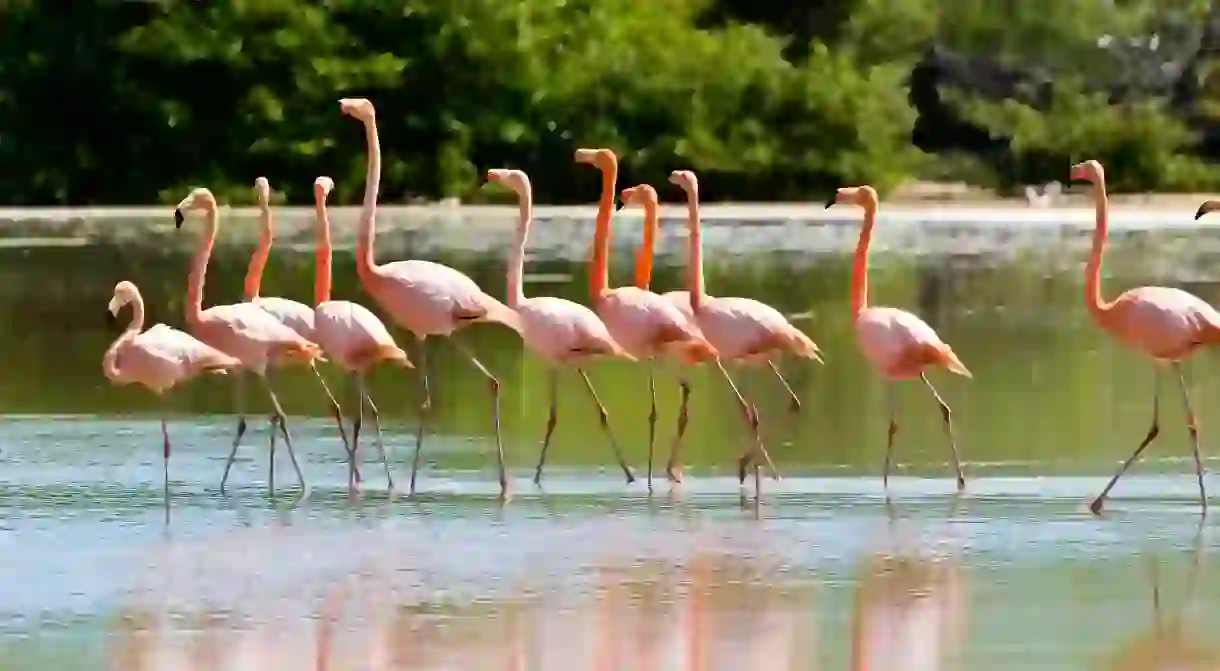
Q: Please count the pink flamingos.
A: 12